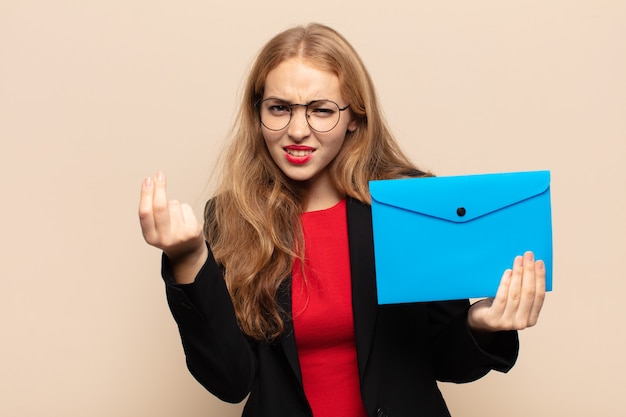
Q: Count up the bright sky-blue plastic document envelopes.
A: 1